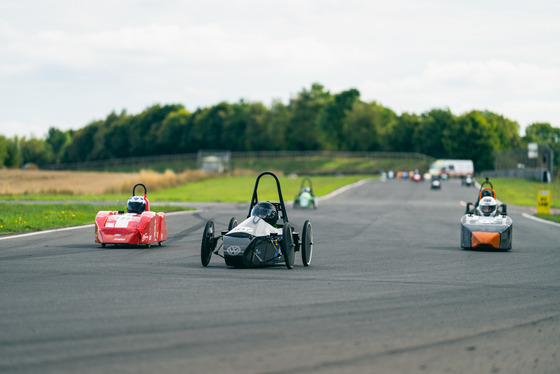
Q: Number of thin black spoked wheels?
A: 4